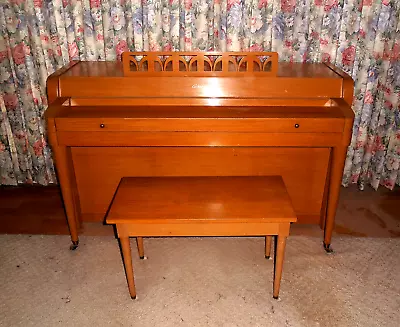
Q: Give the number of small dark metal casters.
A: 2